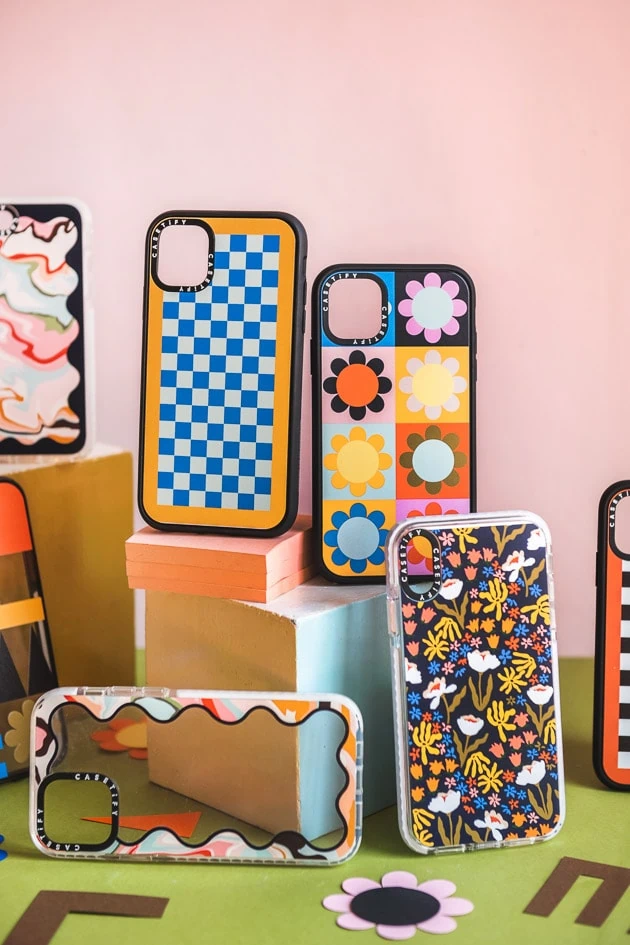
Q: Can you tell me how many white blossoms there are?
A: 11